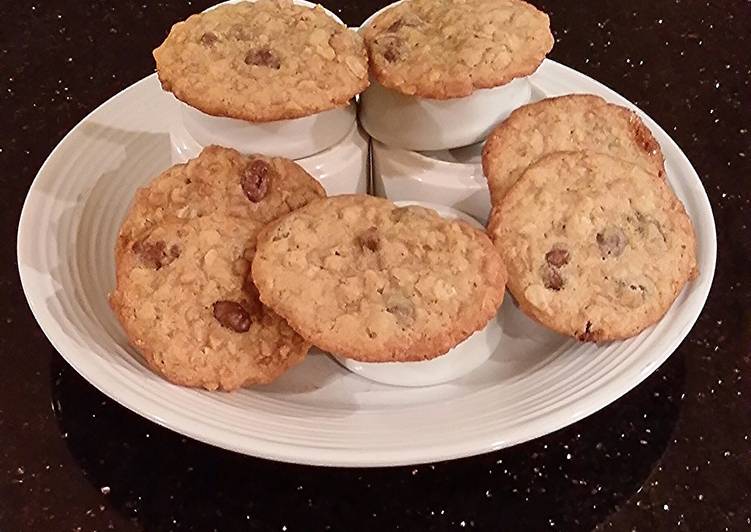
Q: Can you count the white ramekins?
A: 5